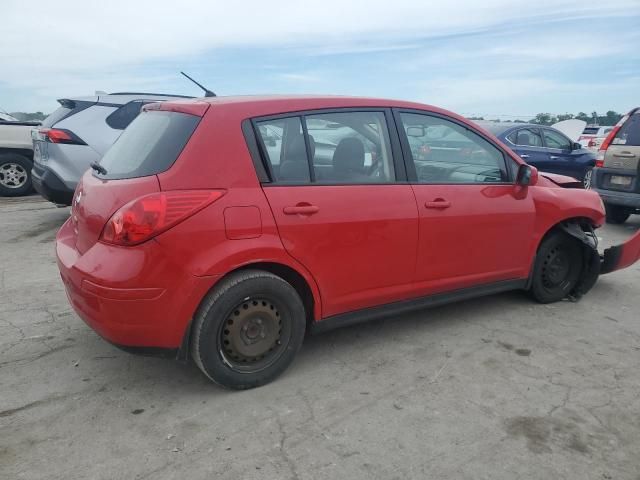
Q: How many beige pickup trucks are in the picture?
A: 1